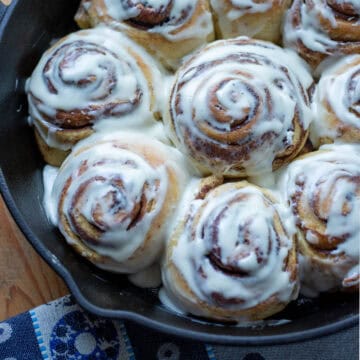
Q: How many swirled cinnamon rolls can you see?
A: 9